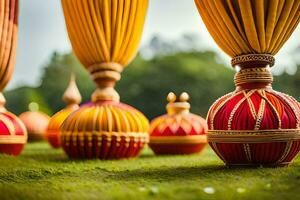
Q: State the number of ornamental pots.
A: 6